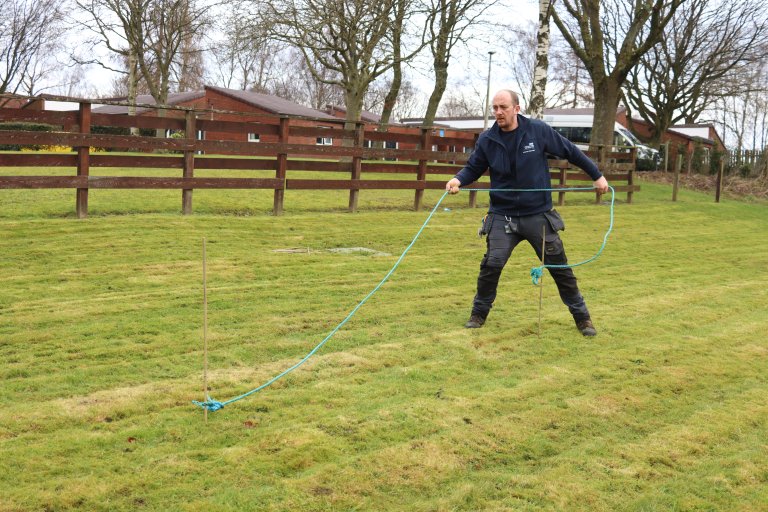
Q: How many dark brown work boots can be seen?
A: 2